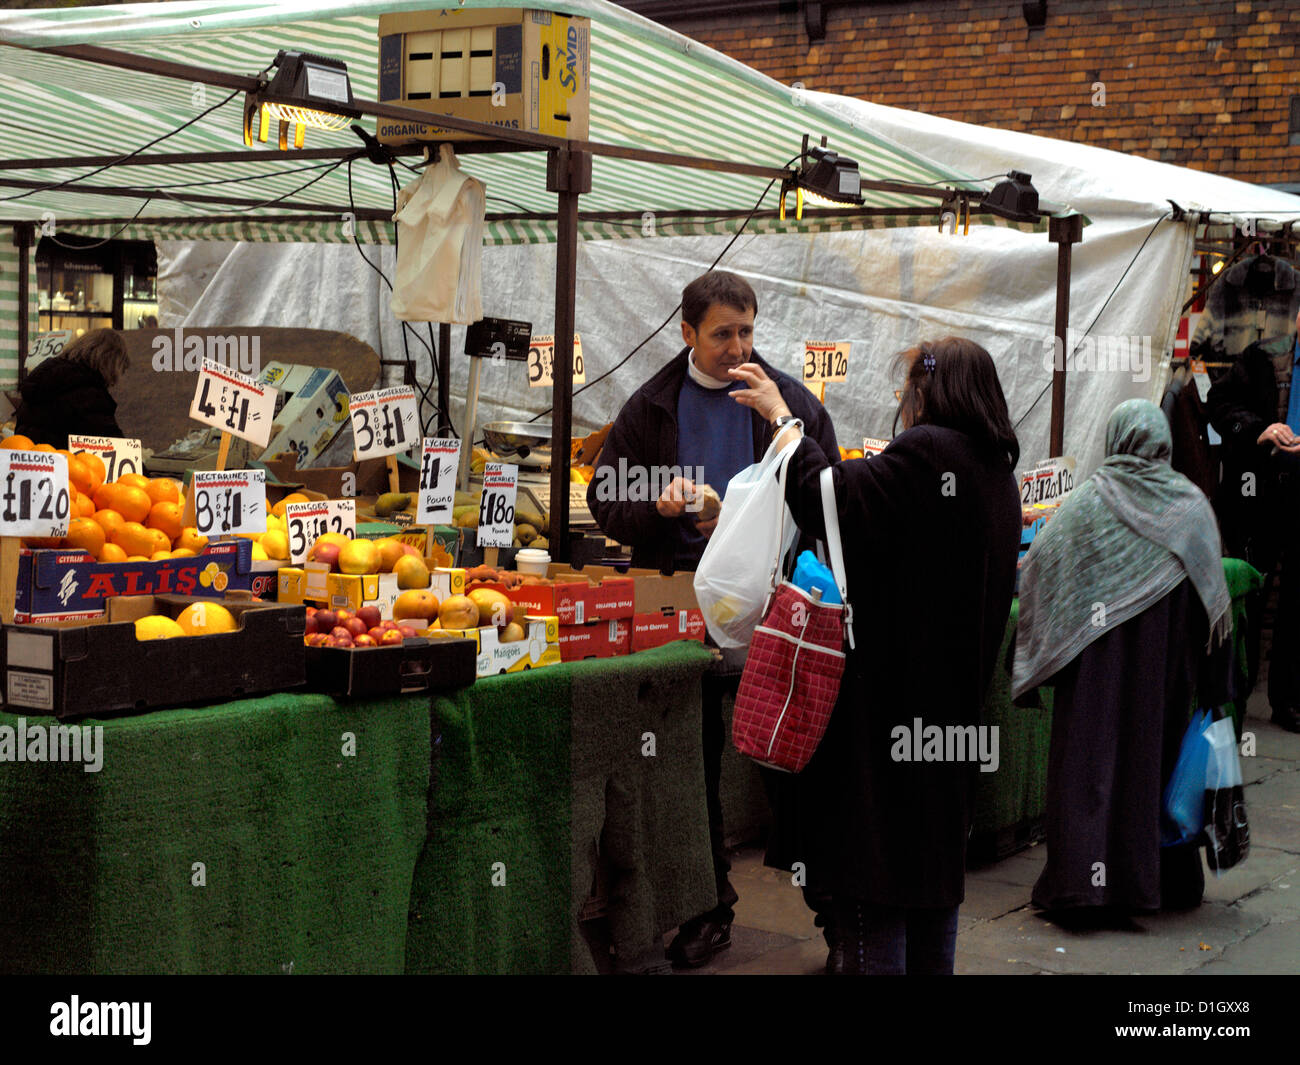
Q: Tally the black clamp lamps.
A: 3